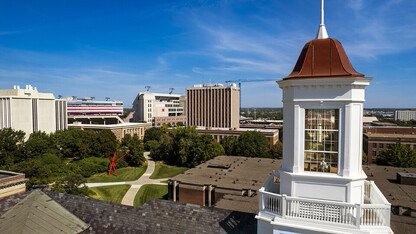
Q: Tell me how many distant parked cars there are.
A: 0